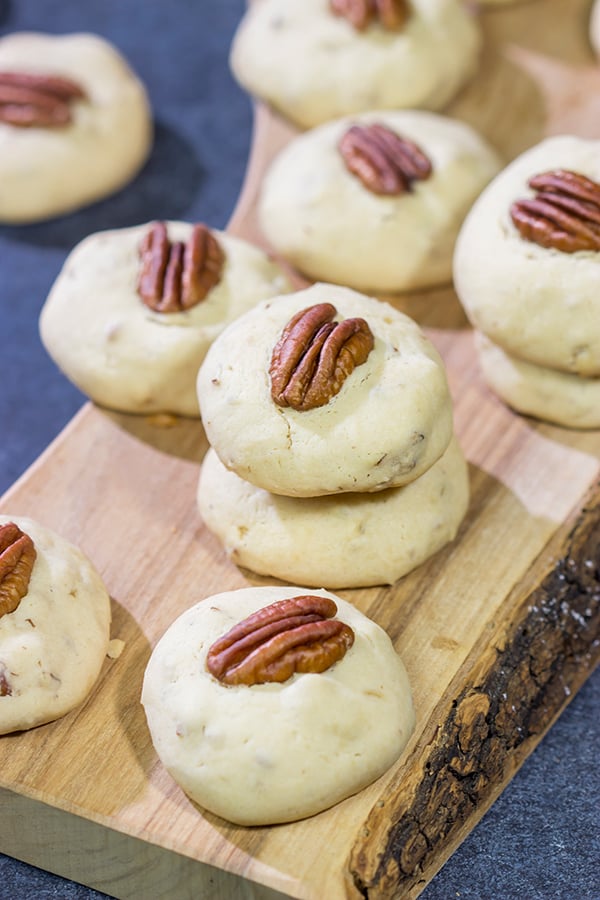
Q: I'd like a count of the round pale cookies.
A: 10